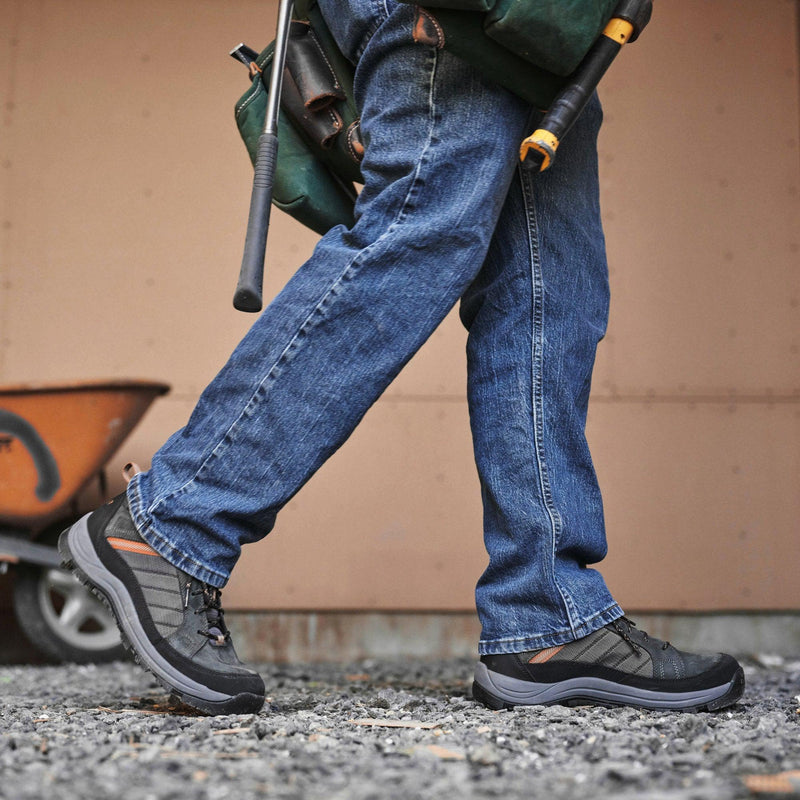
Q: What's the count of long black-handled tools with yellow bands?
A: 1